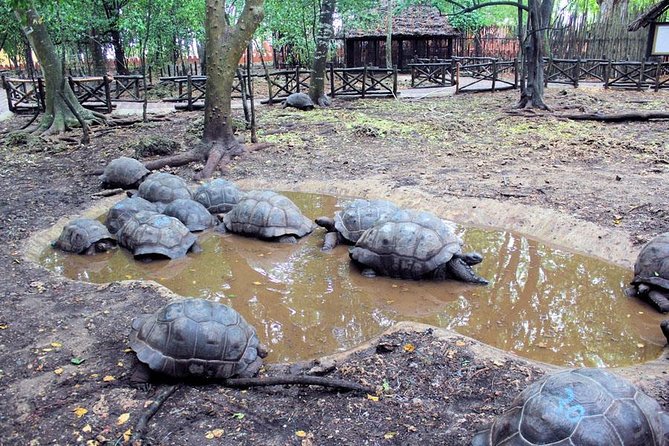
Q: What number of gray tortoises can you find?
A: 14